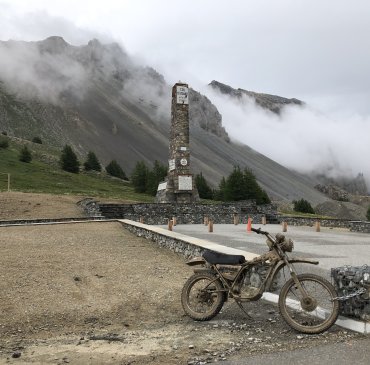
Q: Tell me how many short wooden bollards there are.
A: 9